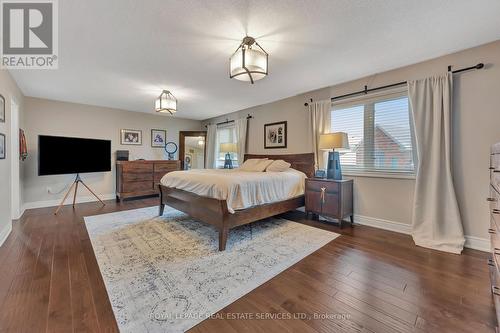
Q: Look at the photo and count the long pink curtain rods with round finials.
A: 0